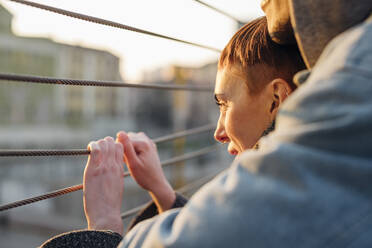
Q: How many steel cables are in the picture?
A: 6